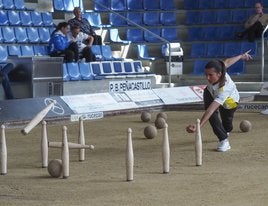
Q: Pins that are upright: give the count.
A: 7